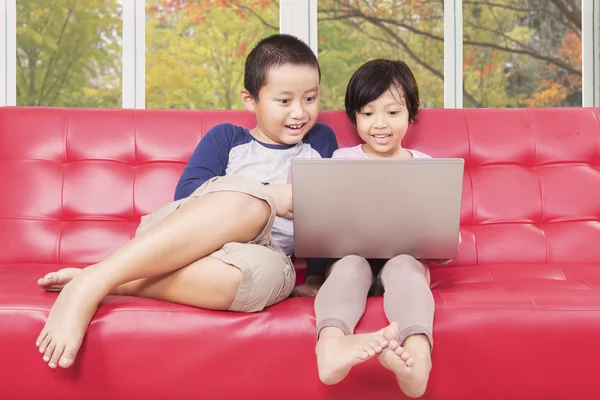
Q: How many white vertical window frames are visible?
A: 5